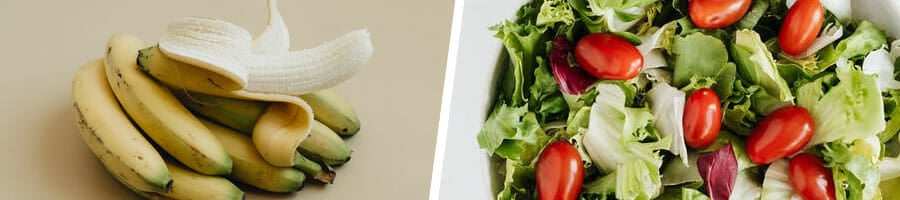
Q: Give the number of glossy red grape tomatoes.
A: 7